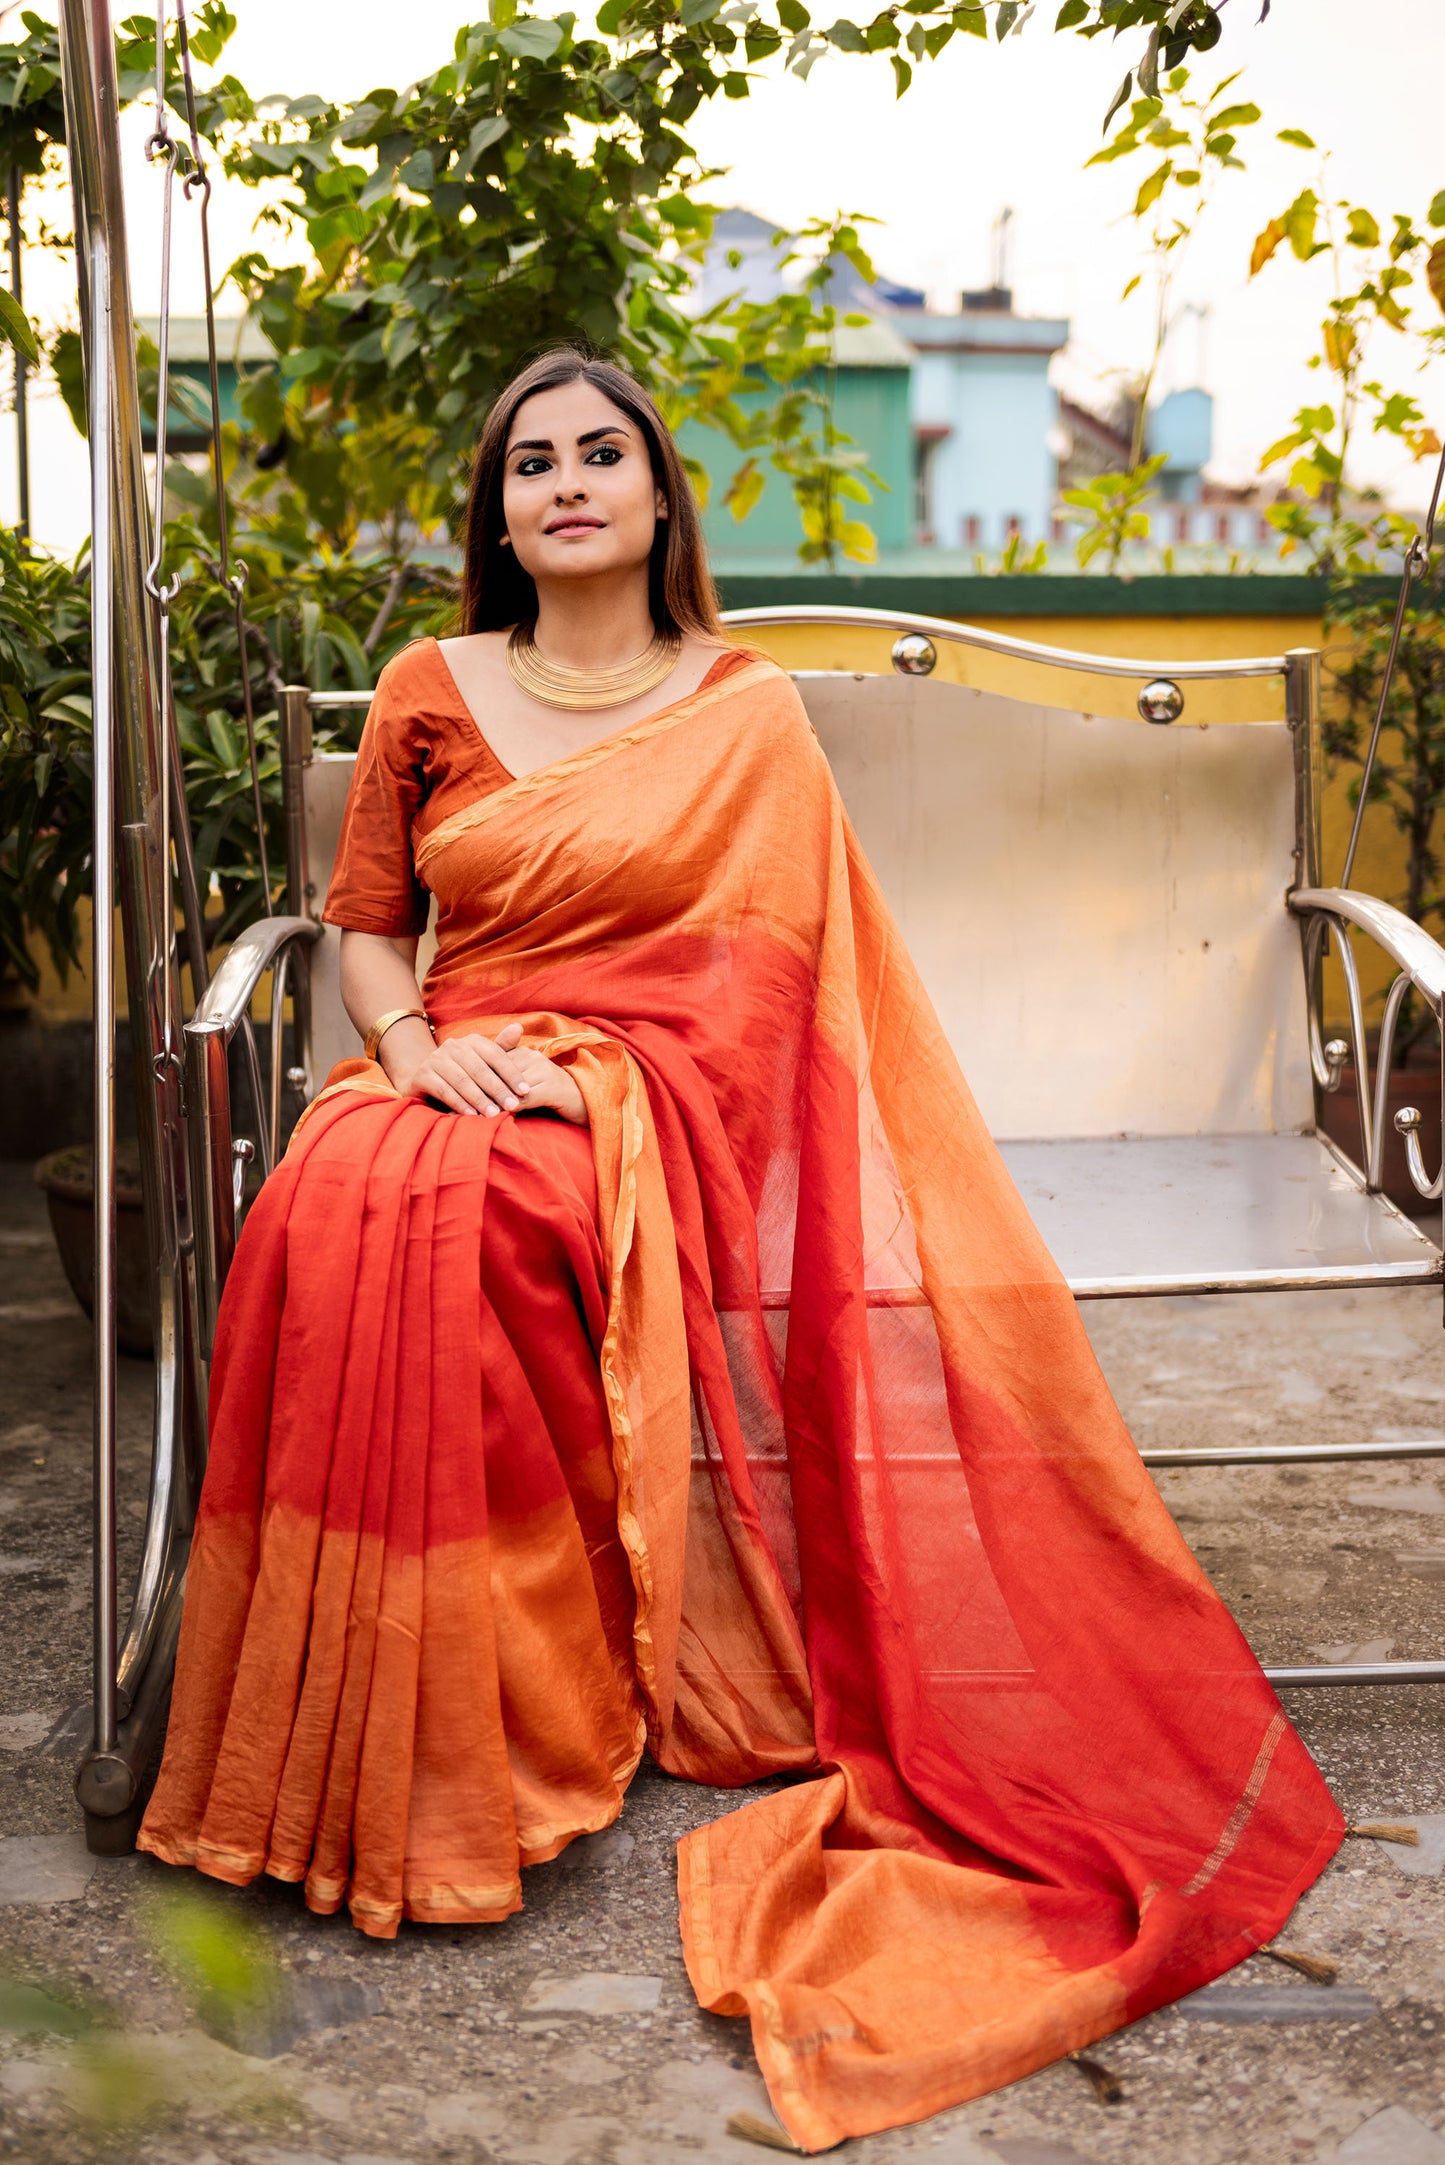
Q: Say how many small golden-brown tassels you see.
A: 4